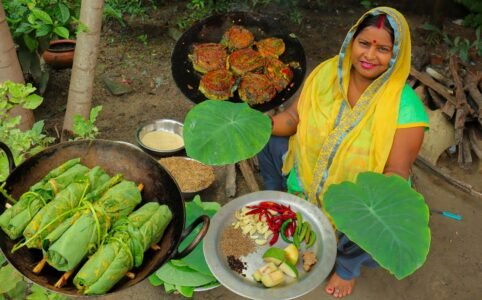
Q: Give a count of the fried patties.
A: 7